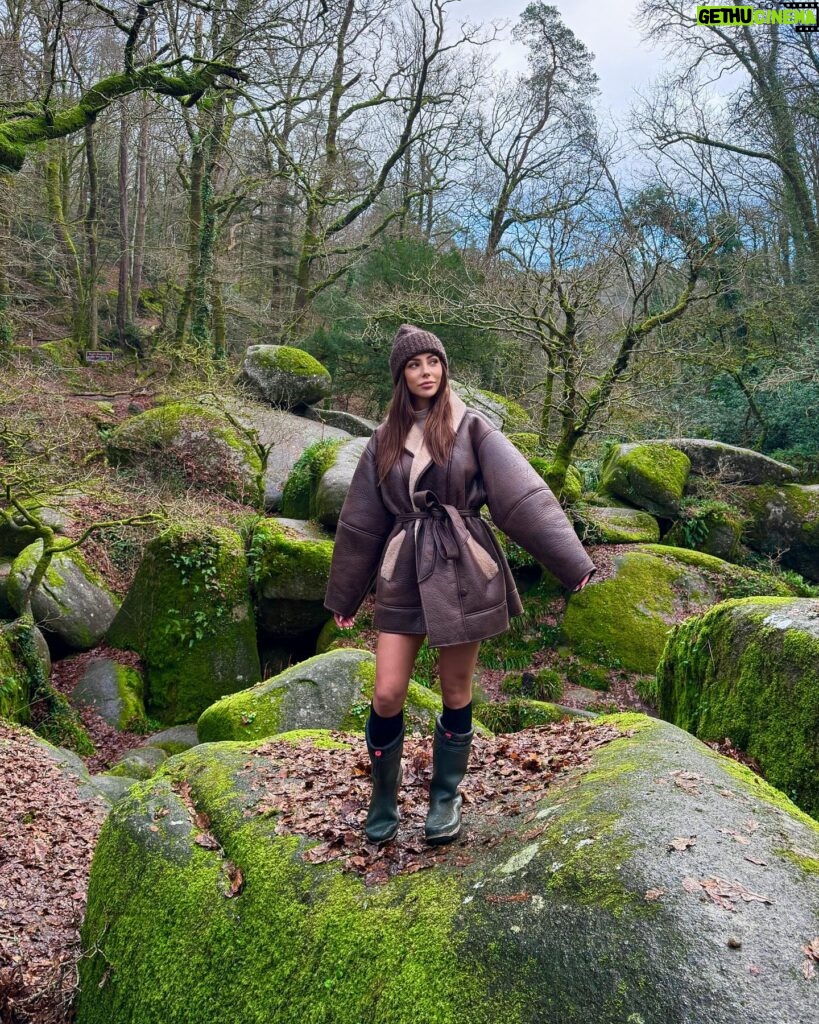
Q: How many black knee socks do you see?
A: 2